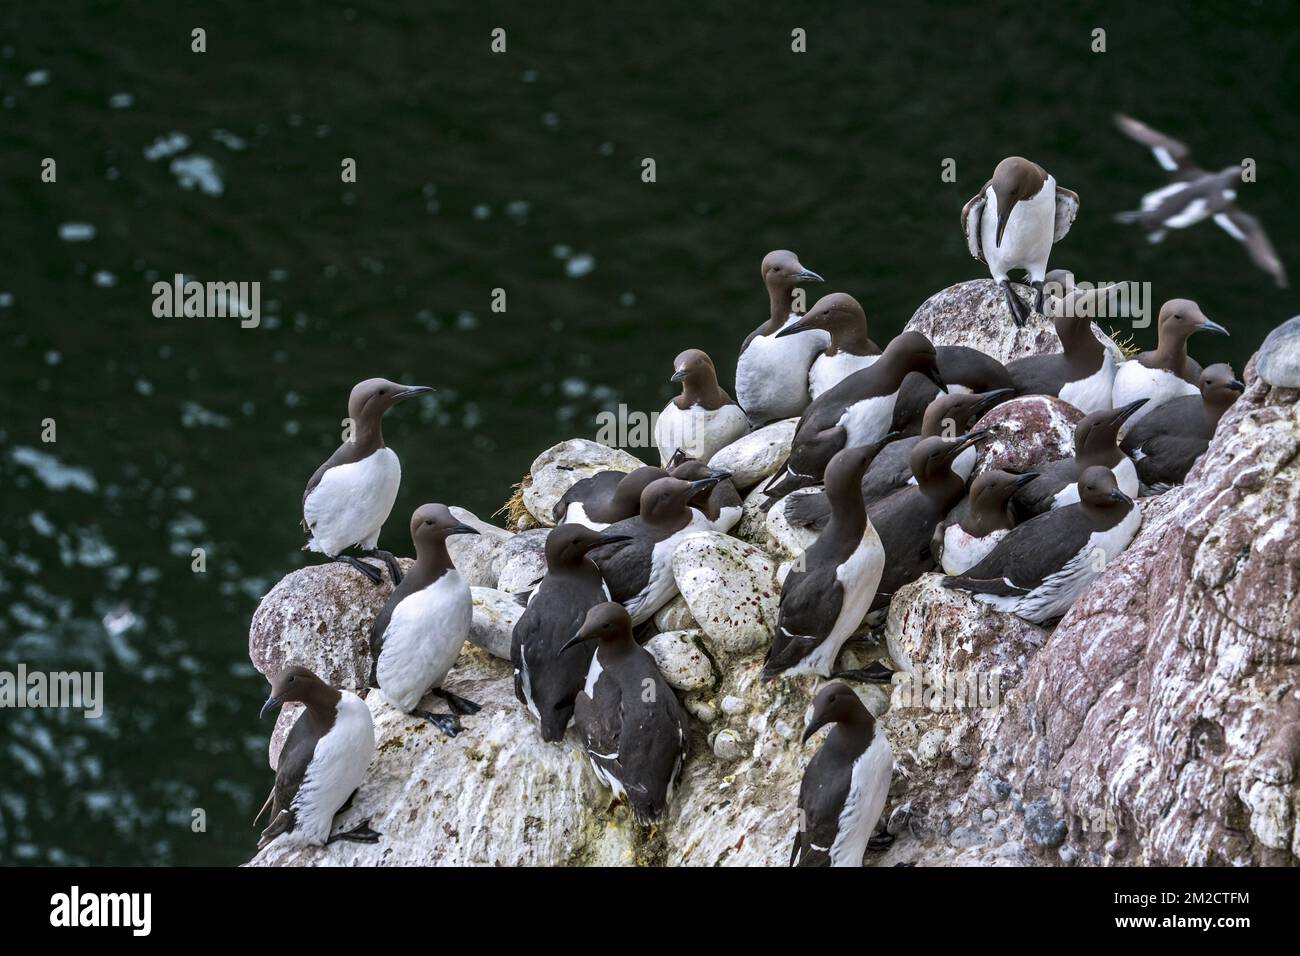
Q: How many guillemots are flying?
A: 1